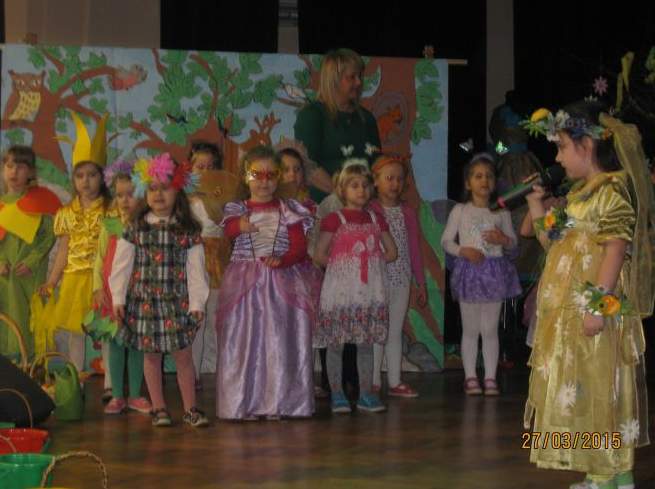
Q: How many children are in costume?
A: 11